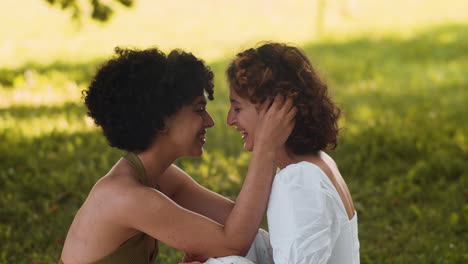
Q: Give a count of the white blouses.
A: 1